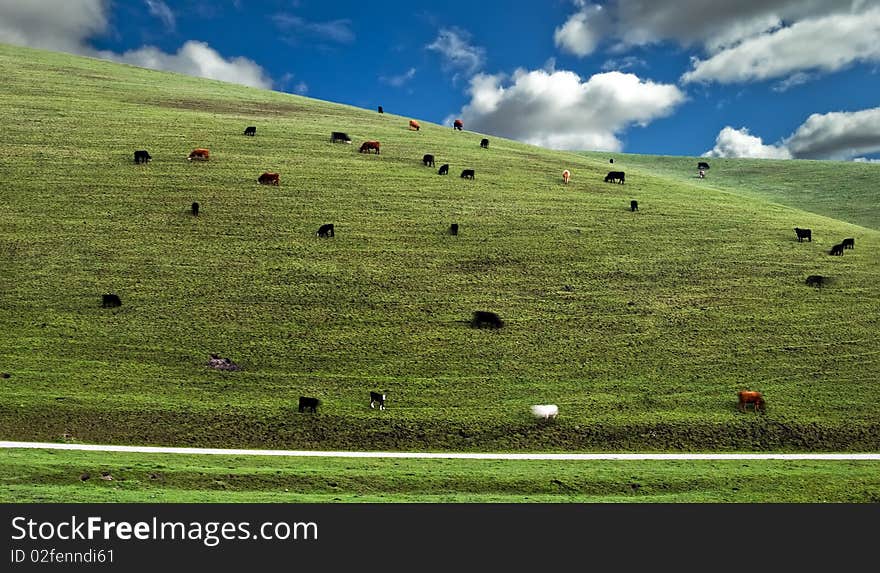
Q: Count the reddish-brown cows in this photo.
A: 7